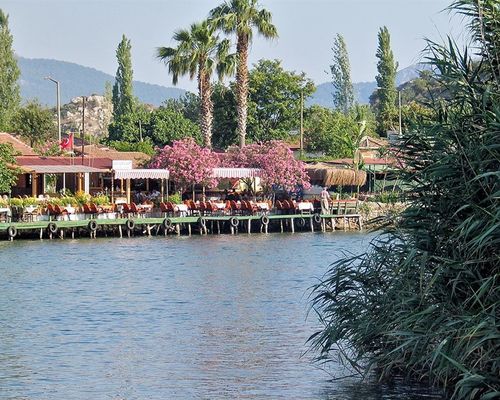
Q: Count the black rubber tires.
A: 10